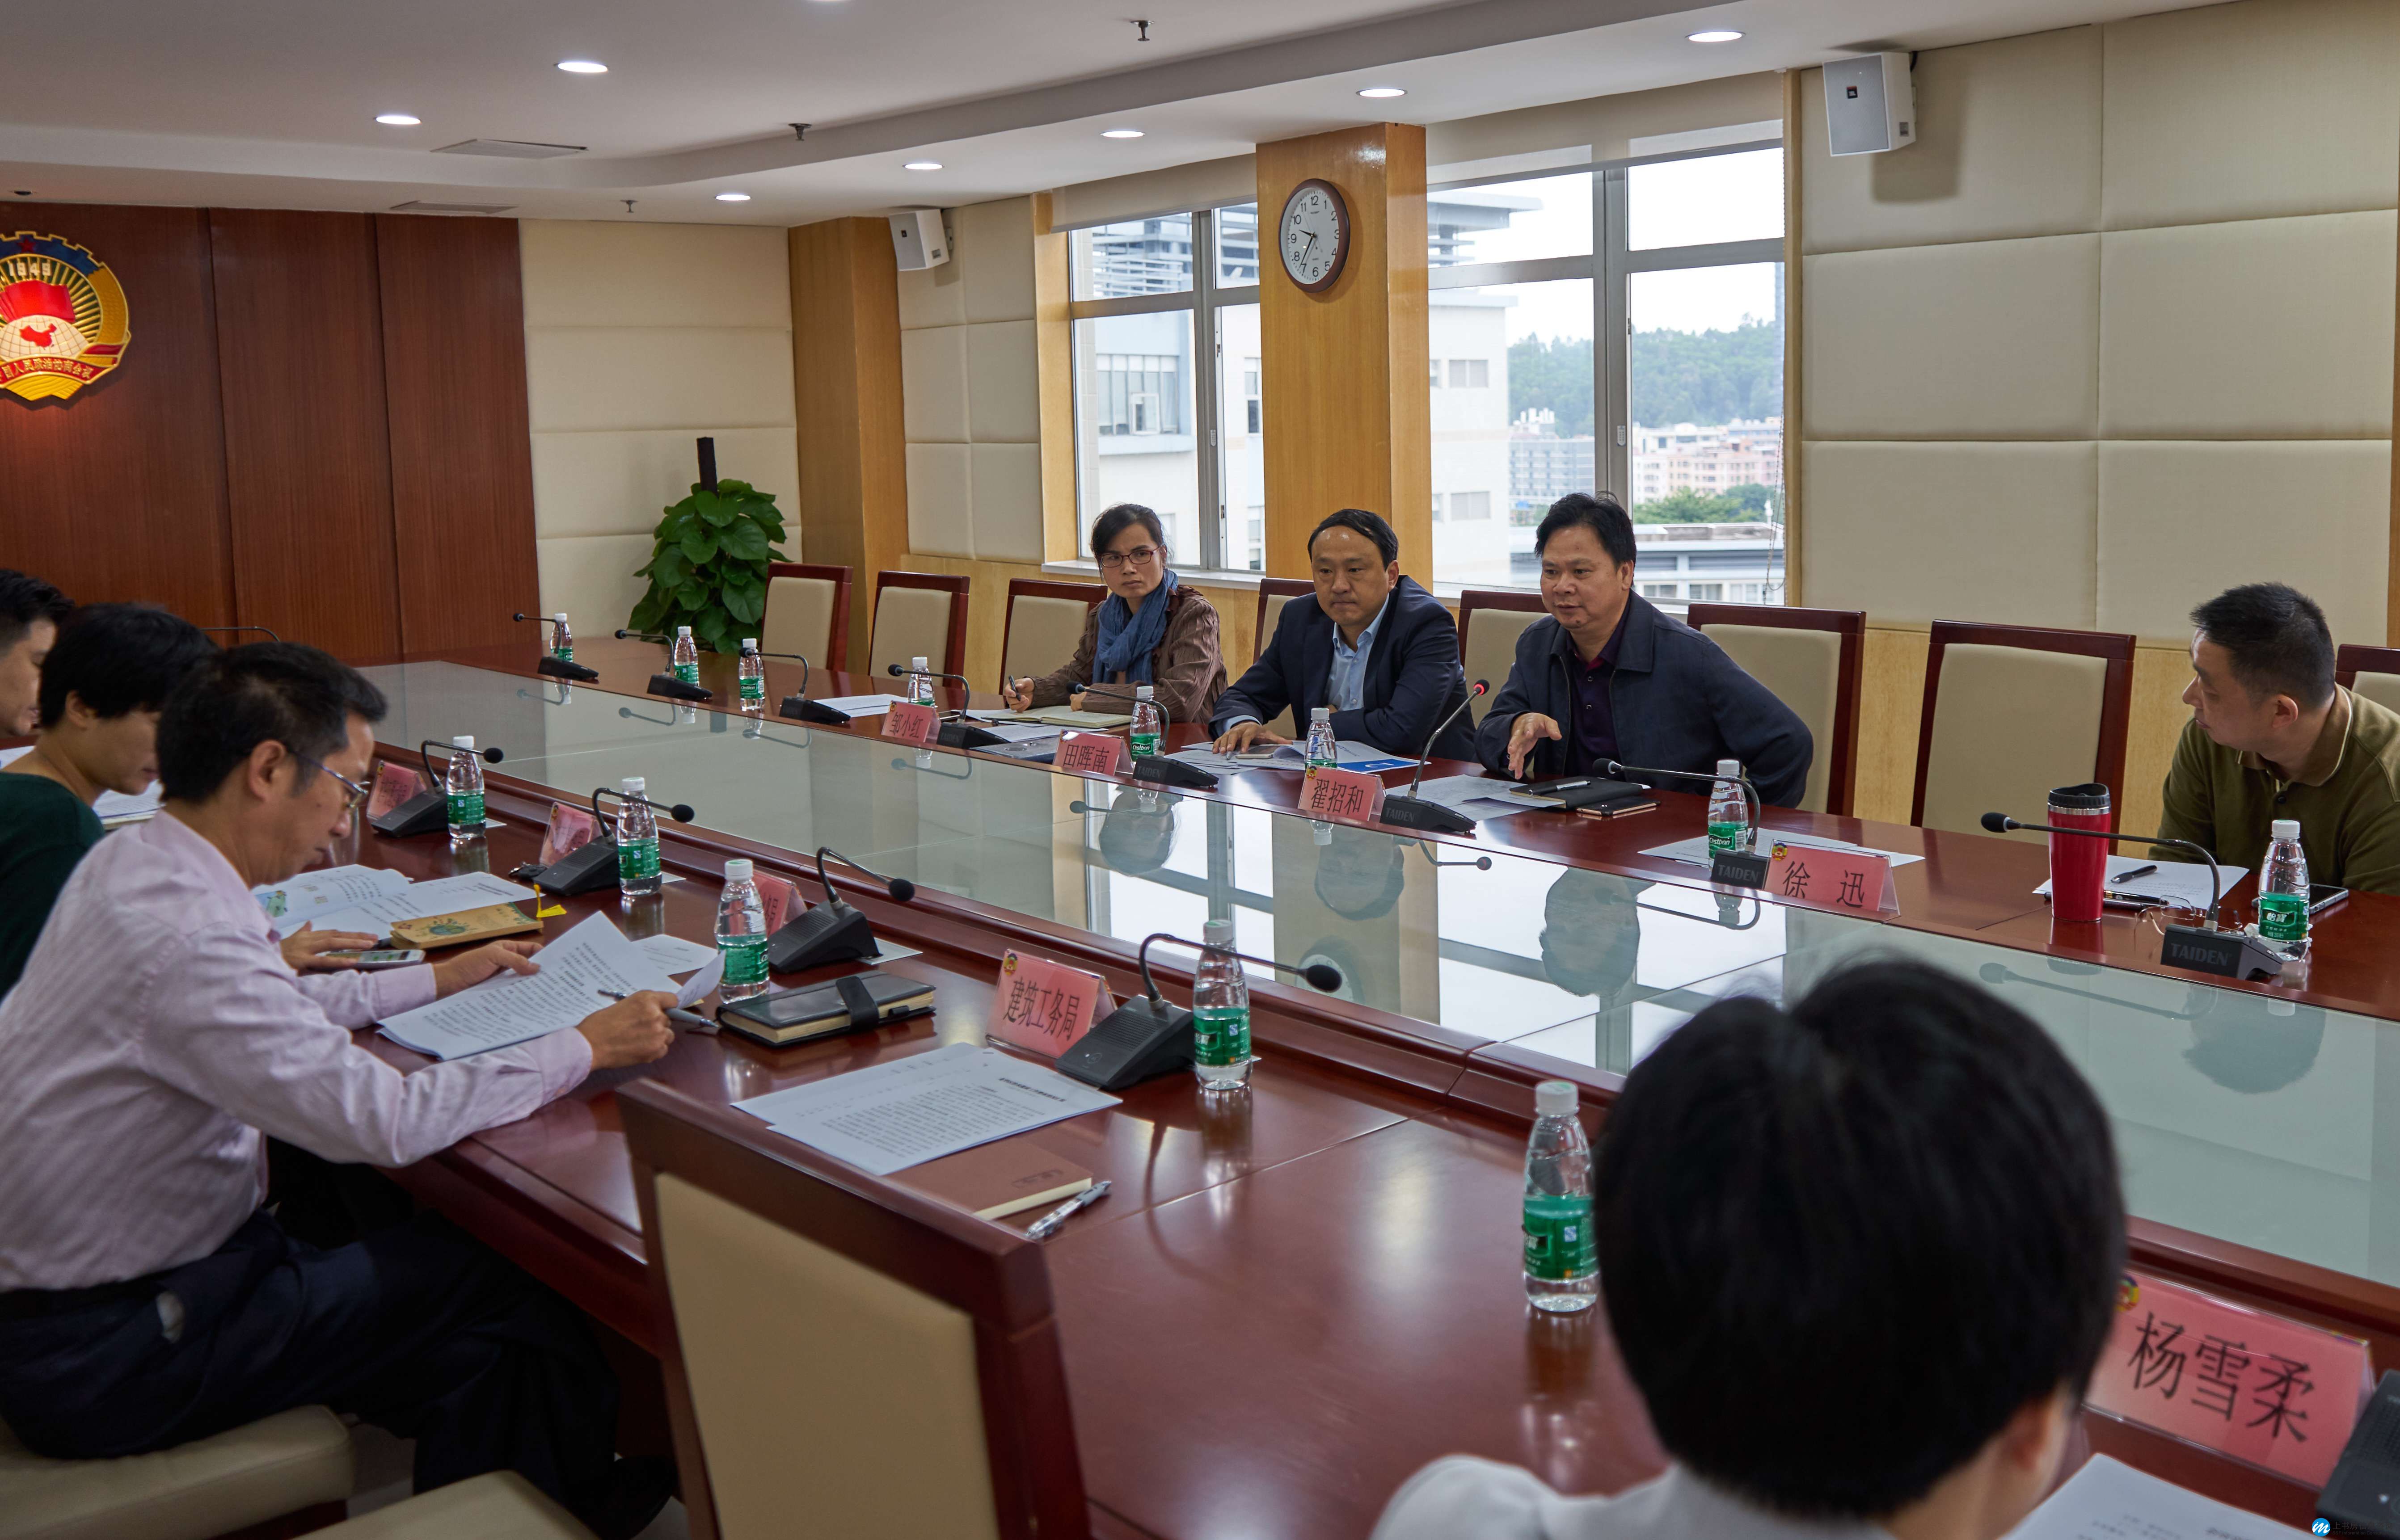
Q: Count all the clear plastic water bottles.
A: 13